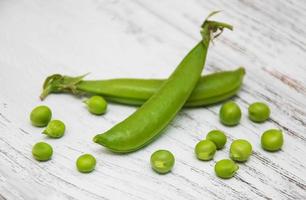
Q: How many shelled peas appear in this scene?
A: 13